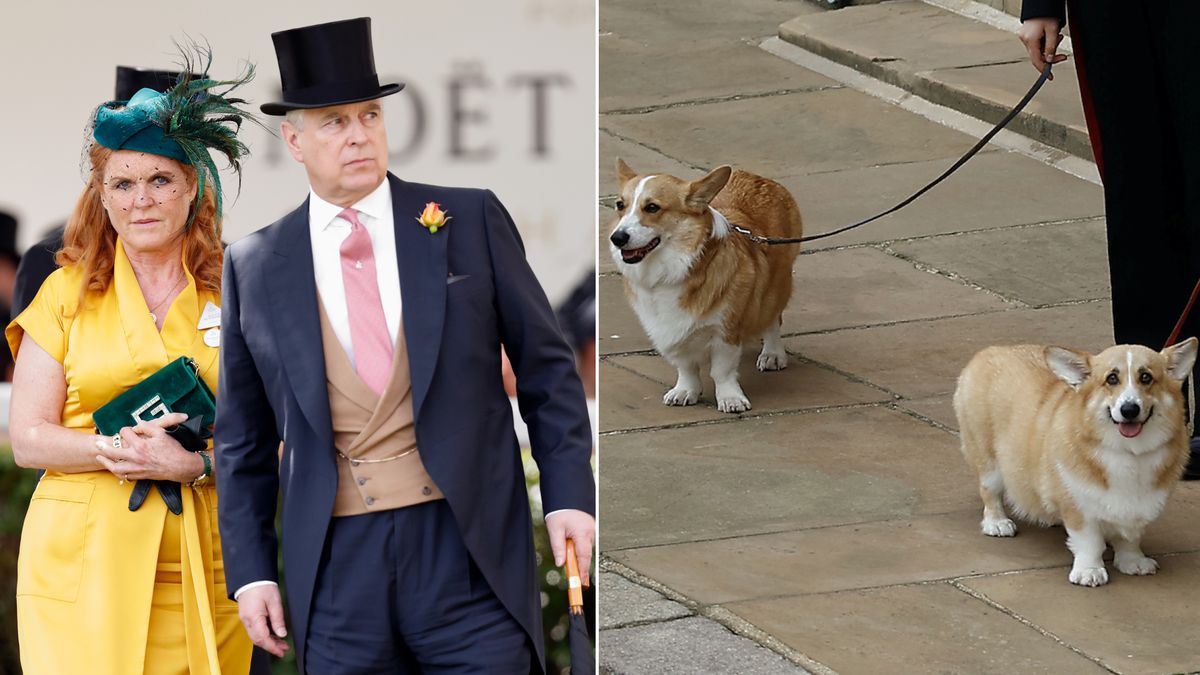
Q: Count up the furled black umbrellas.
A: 1